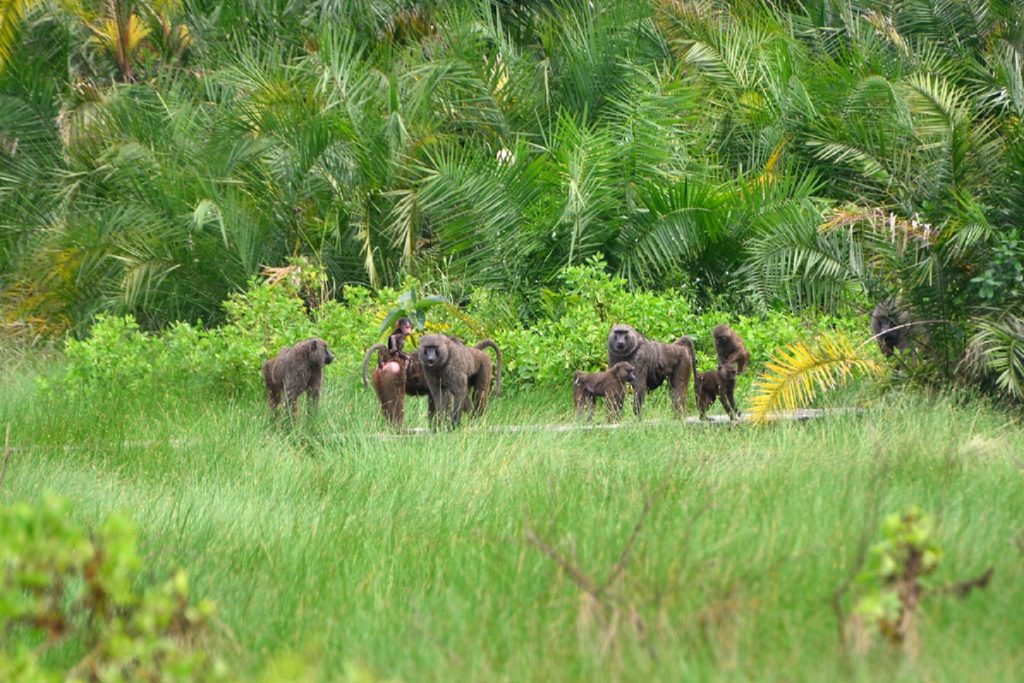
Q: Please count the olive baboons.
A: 9